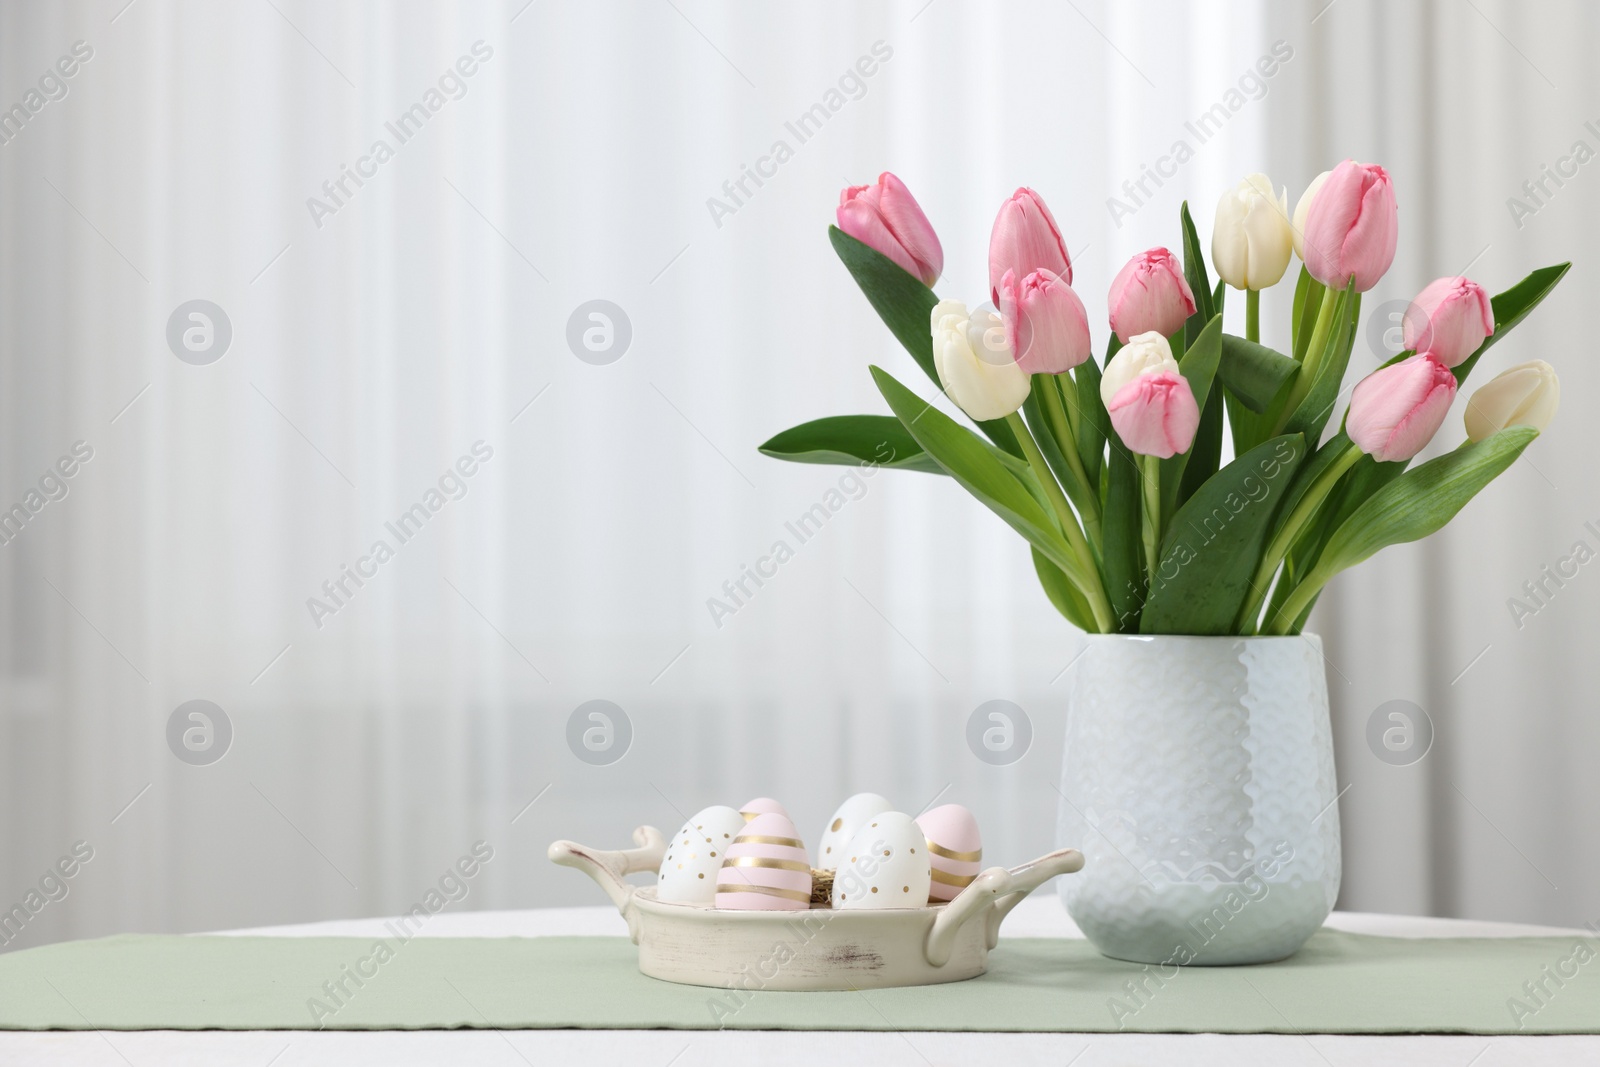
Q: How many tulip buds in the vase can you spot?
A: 13